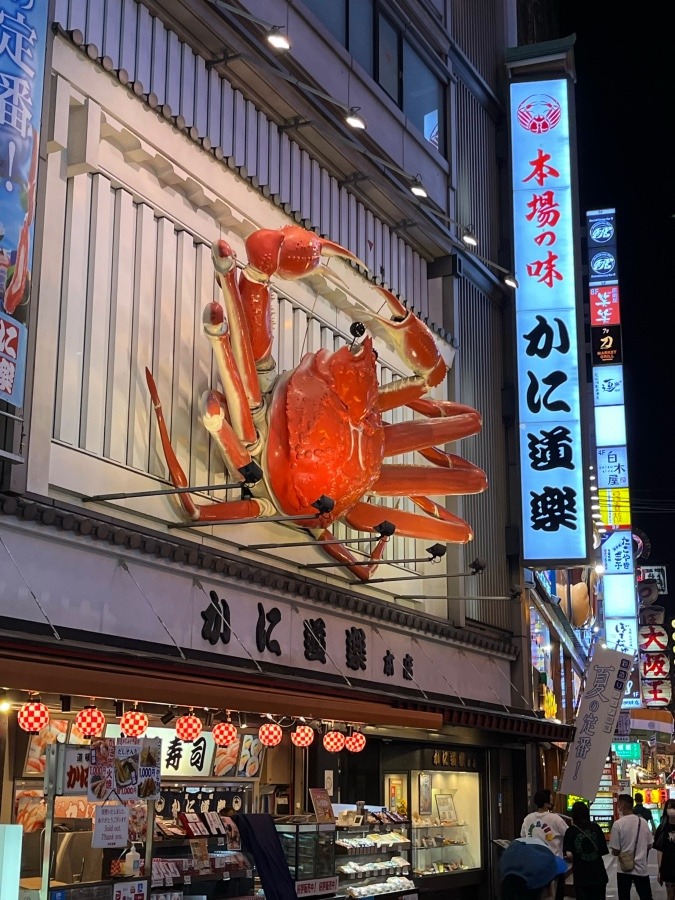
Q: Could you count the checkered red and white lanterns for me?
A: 9